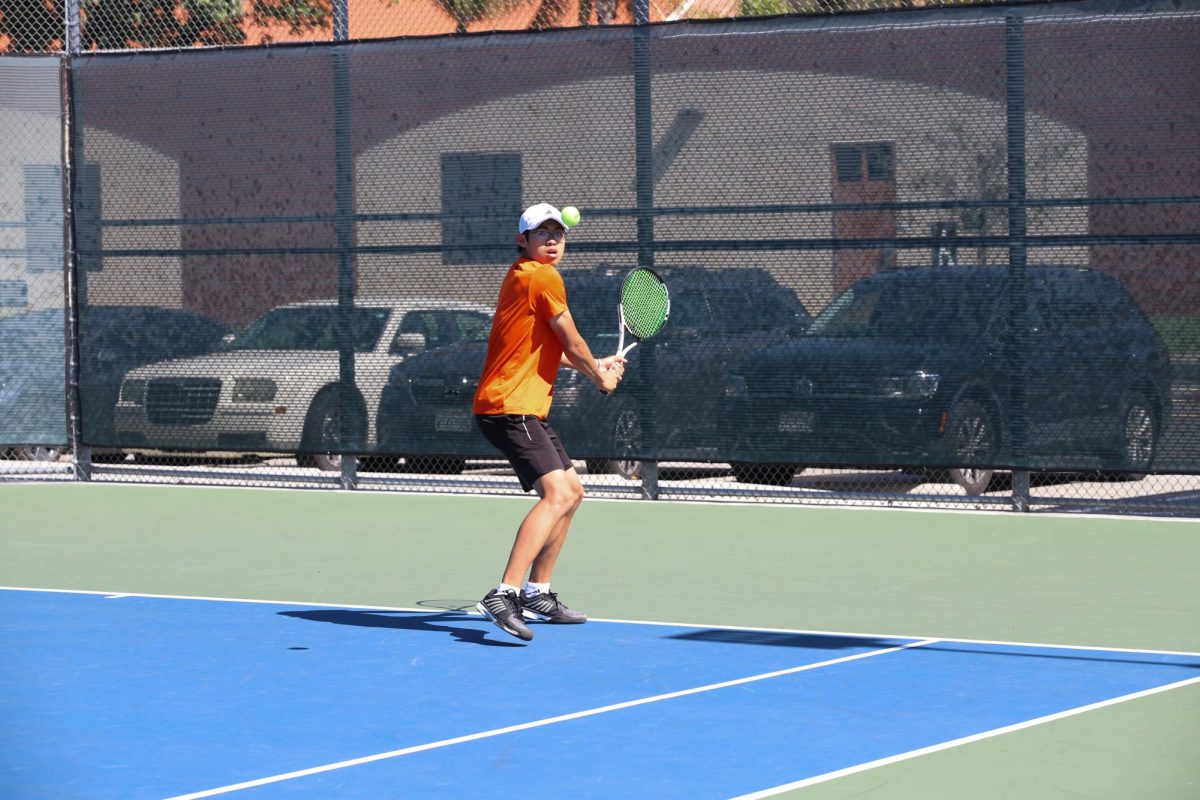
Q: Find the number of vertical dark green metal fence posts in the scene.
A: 4